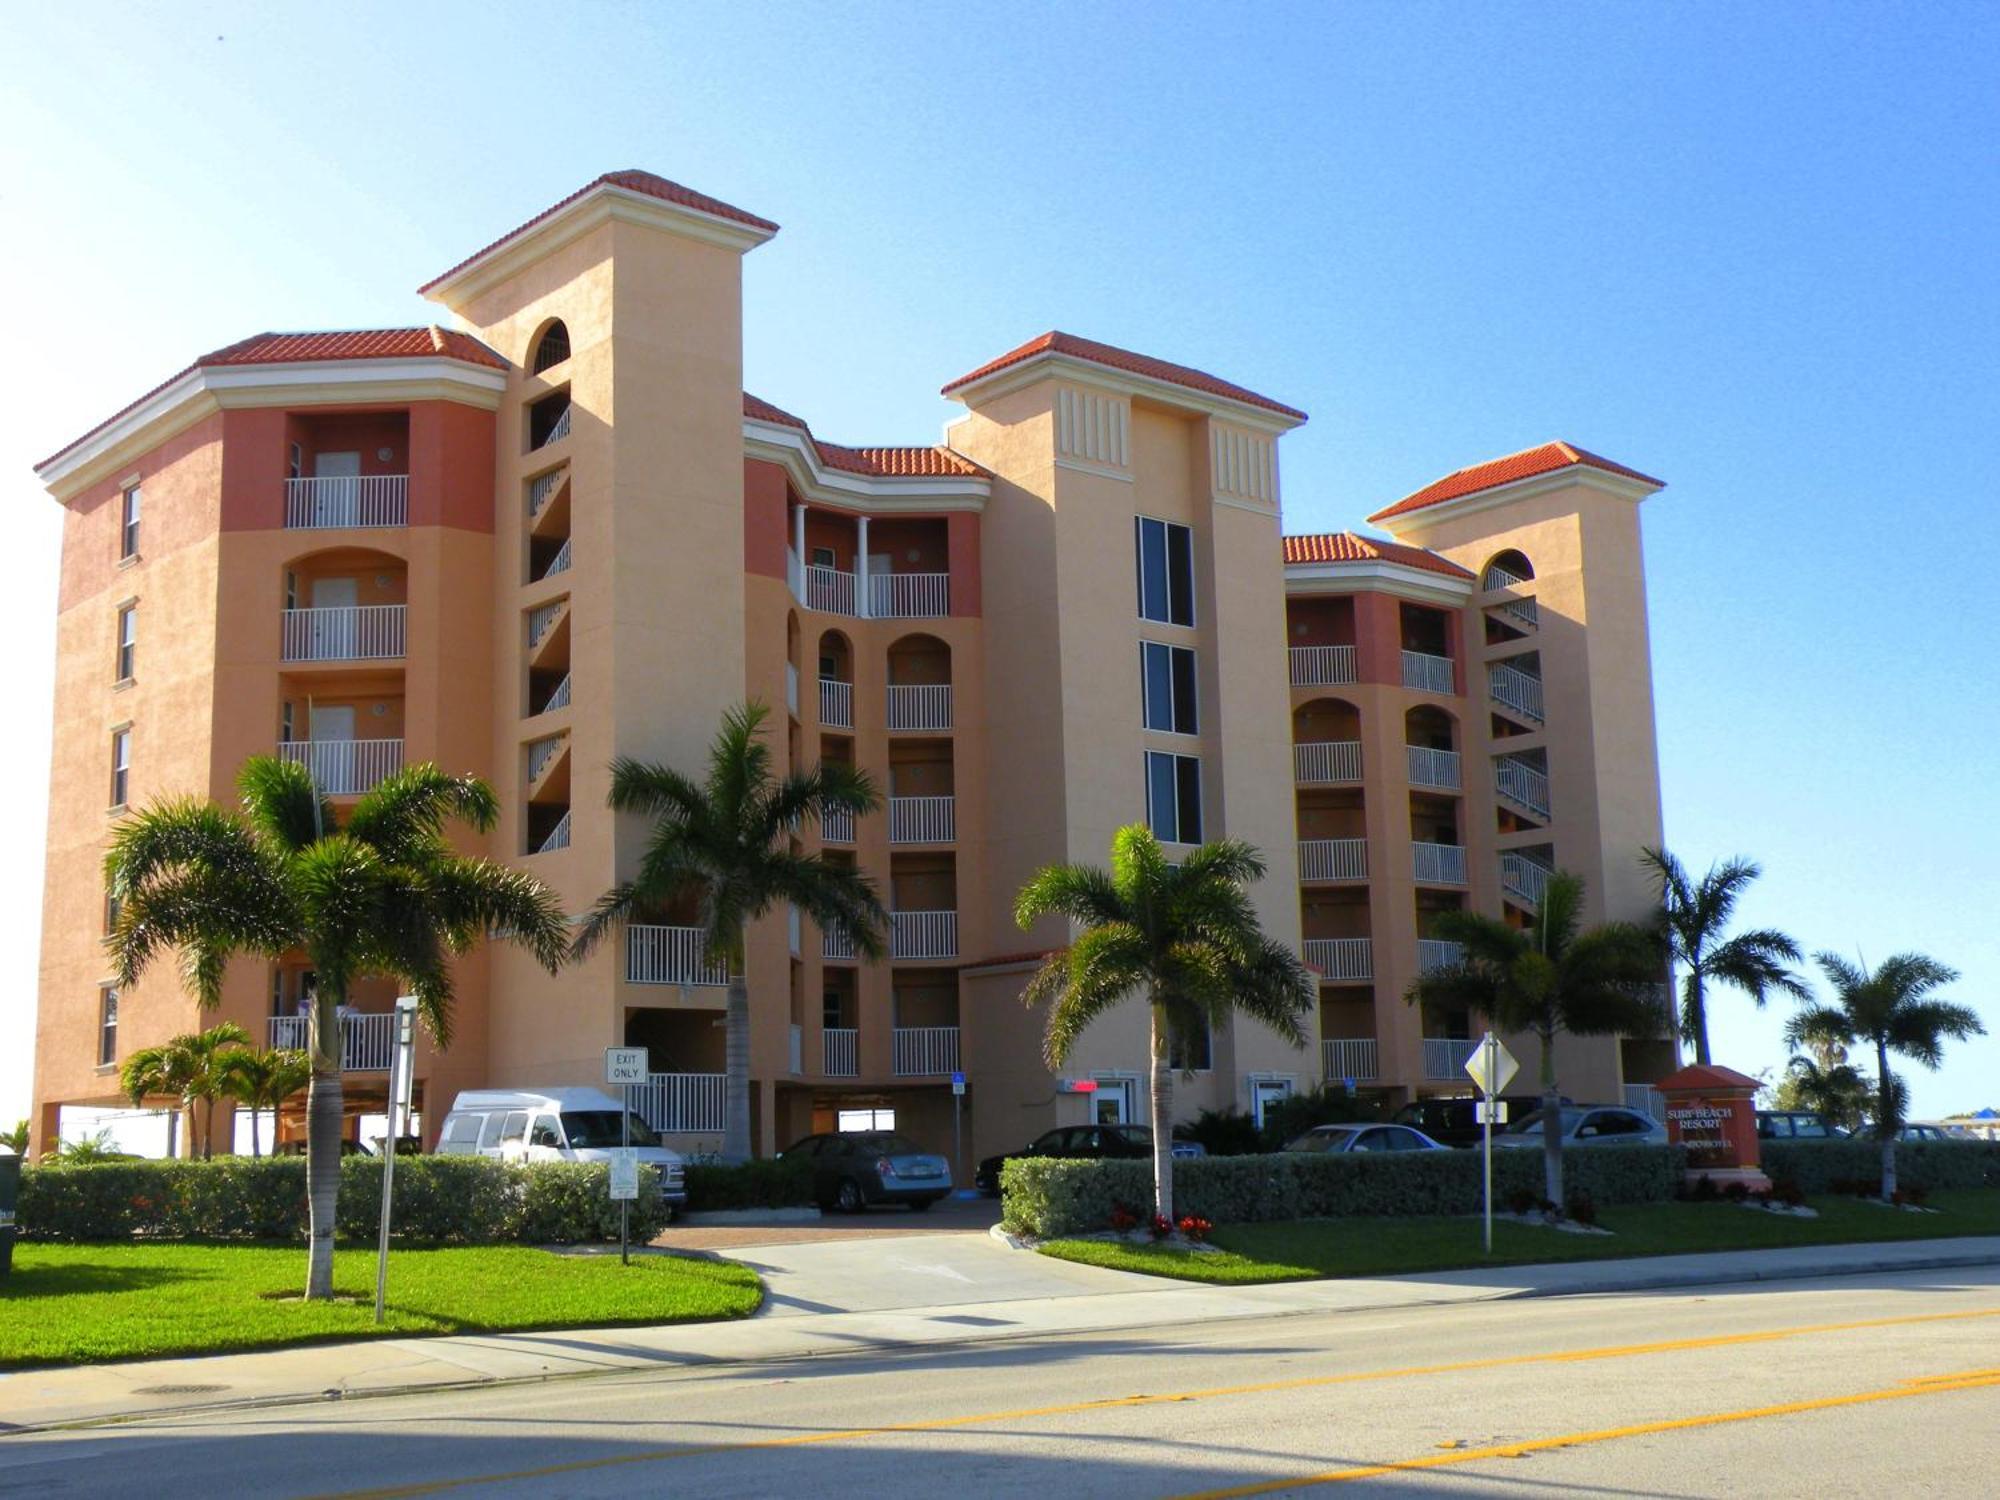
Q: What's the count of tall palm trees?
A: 6